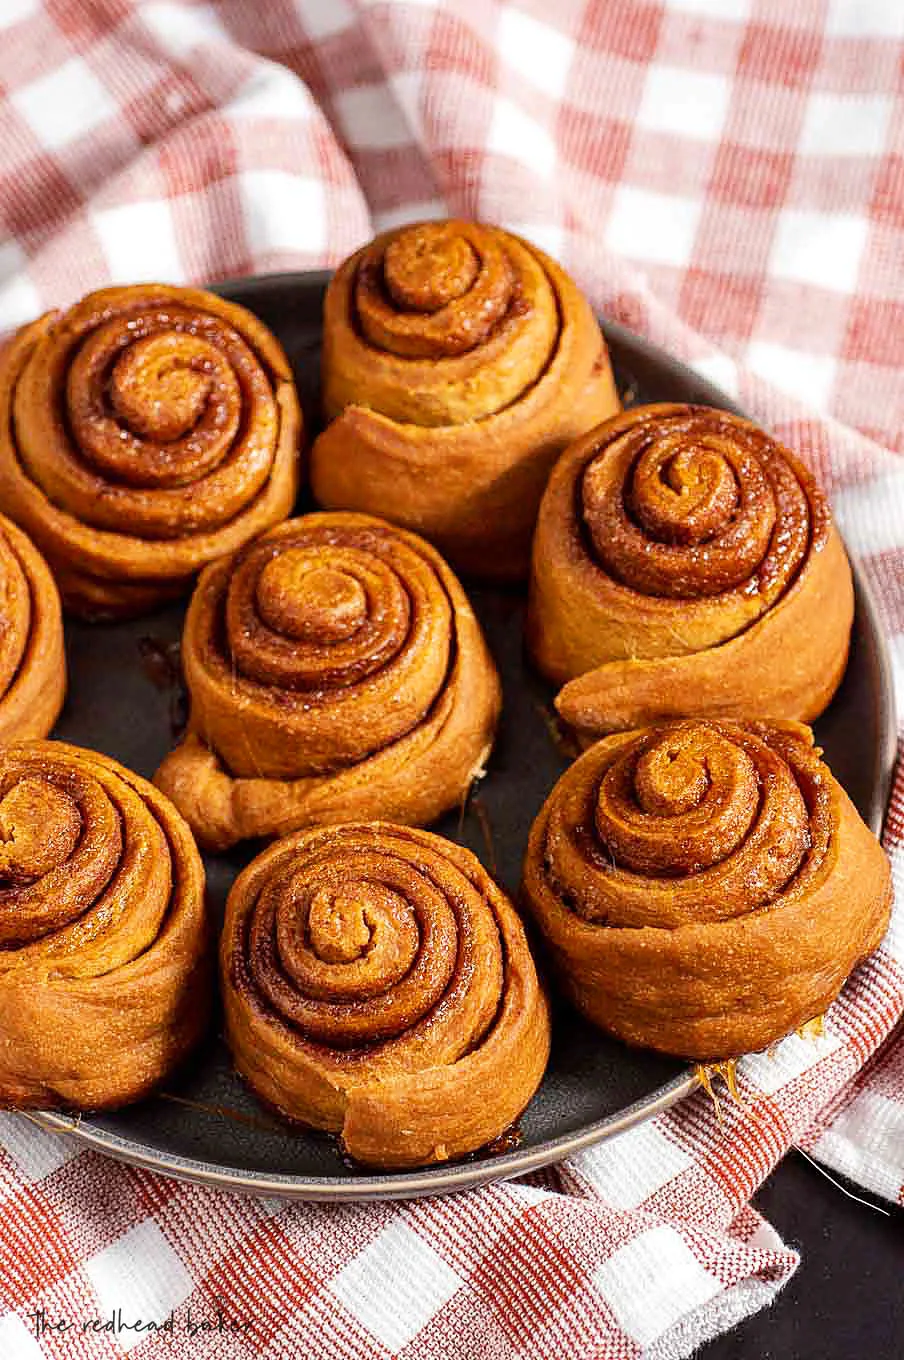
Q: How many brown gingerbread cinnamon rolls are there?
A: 8